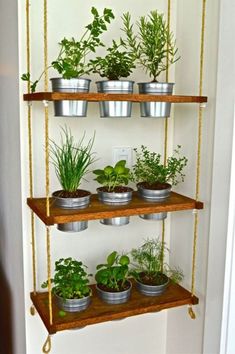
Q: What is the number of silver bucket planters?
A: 9